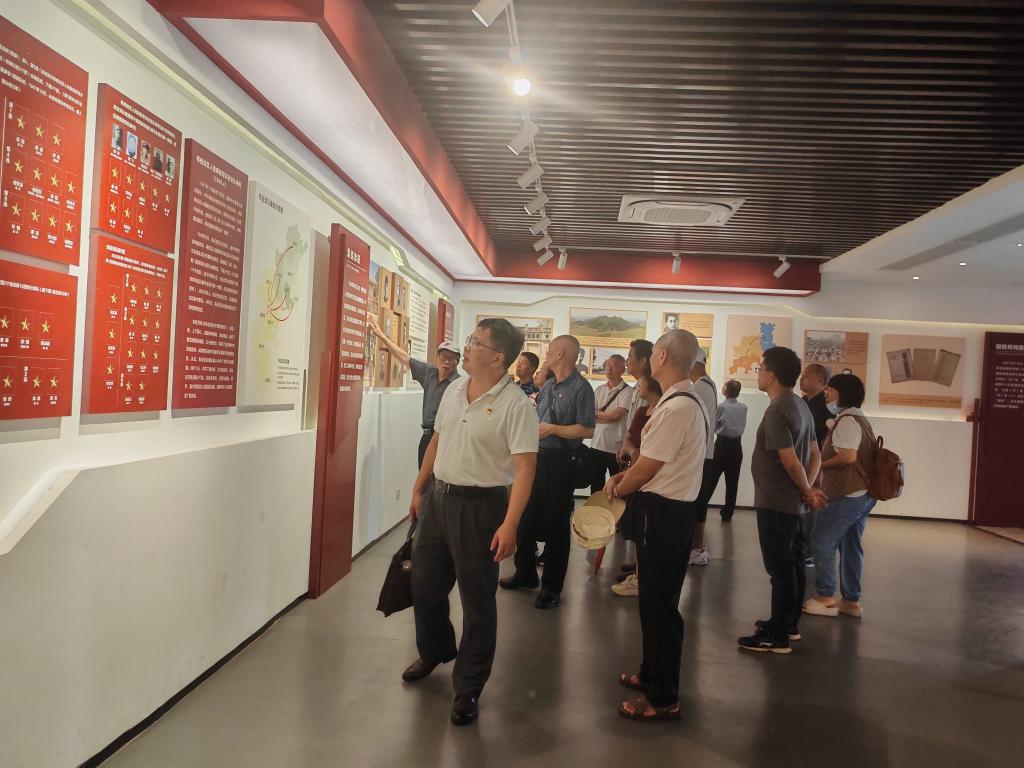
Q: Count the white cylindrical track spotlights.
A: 11